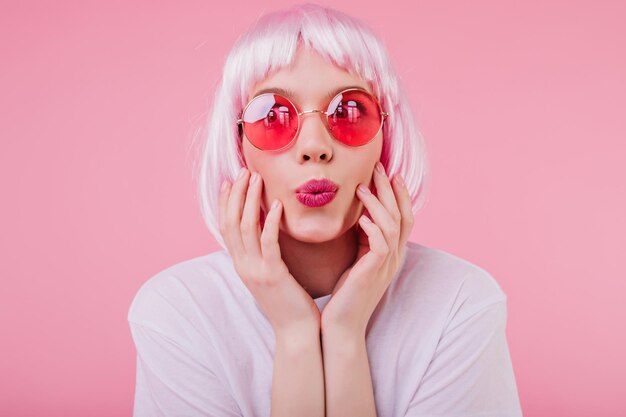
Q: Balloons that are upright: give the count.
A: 0